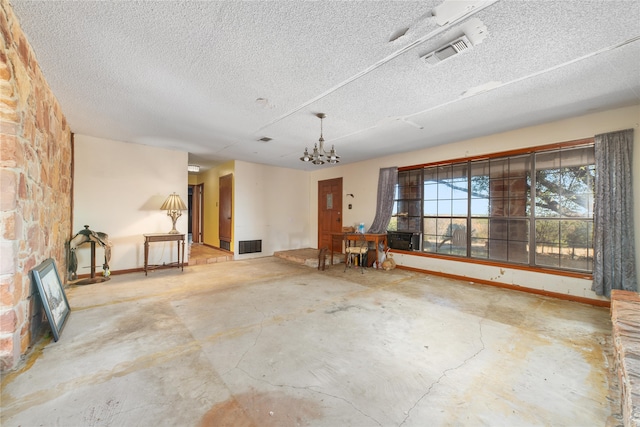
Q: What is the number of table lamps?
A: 1